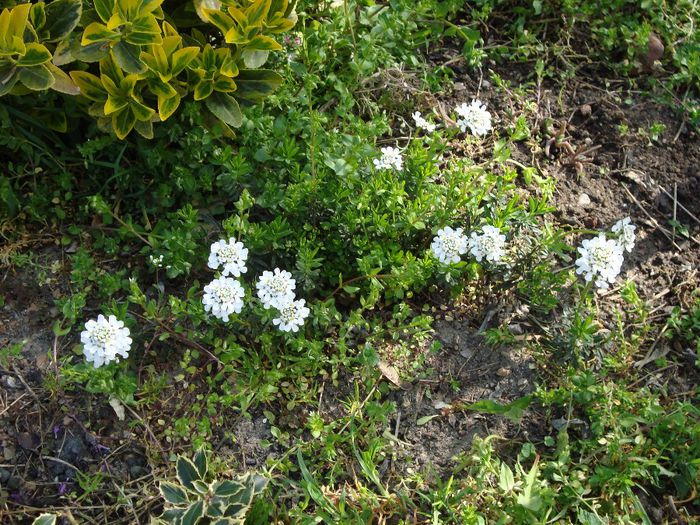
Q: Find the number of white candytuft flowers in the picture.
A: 12